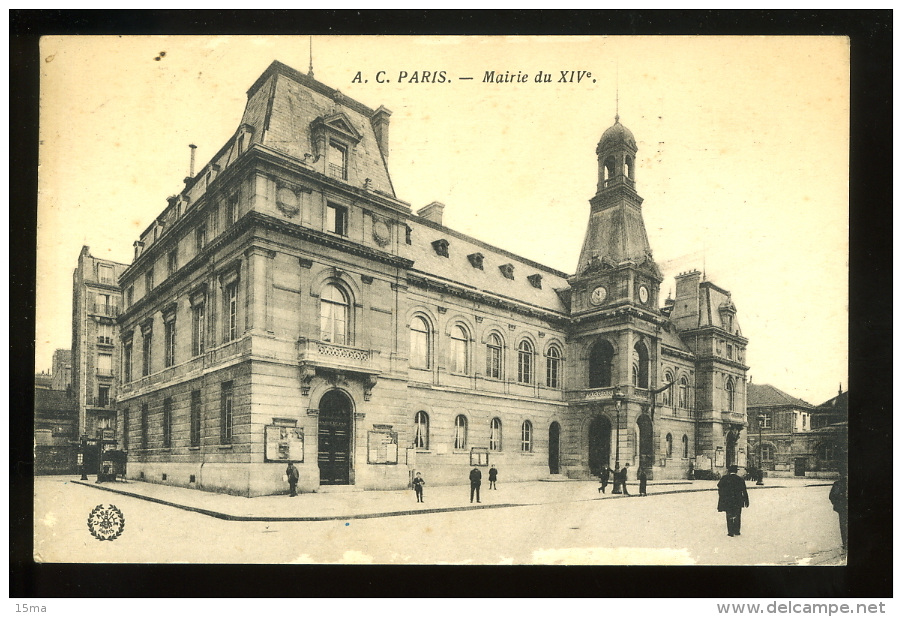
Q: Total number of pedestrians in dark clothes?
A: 9